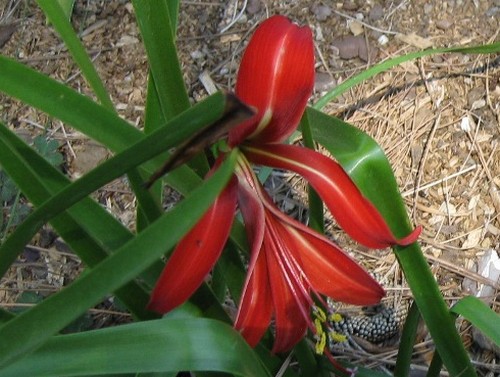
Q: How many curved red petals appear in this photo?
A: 6